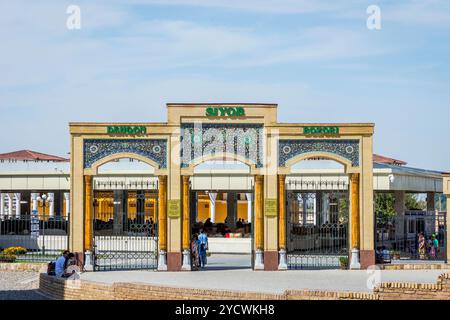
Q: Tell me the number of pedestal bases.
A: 6